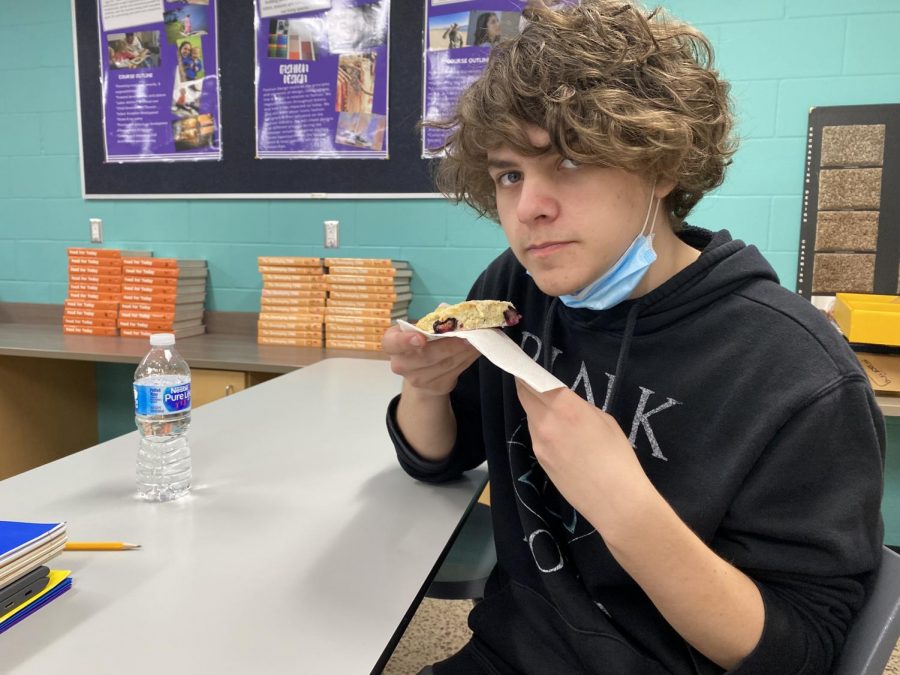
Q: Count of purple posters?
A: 3